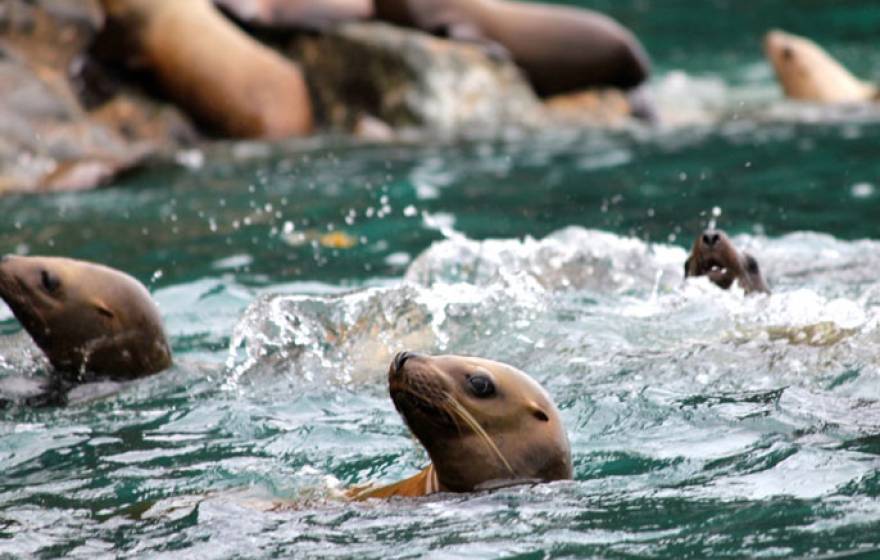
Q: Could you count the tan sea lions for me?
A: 2